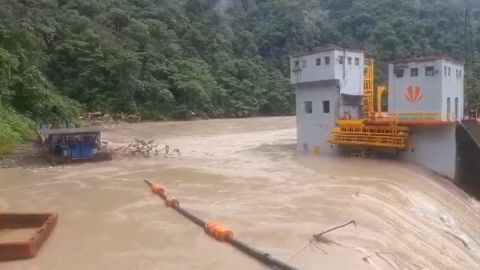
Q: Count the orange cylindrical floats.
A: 3